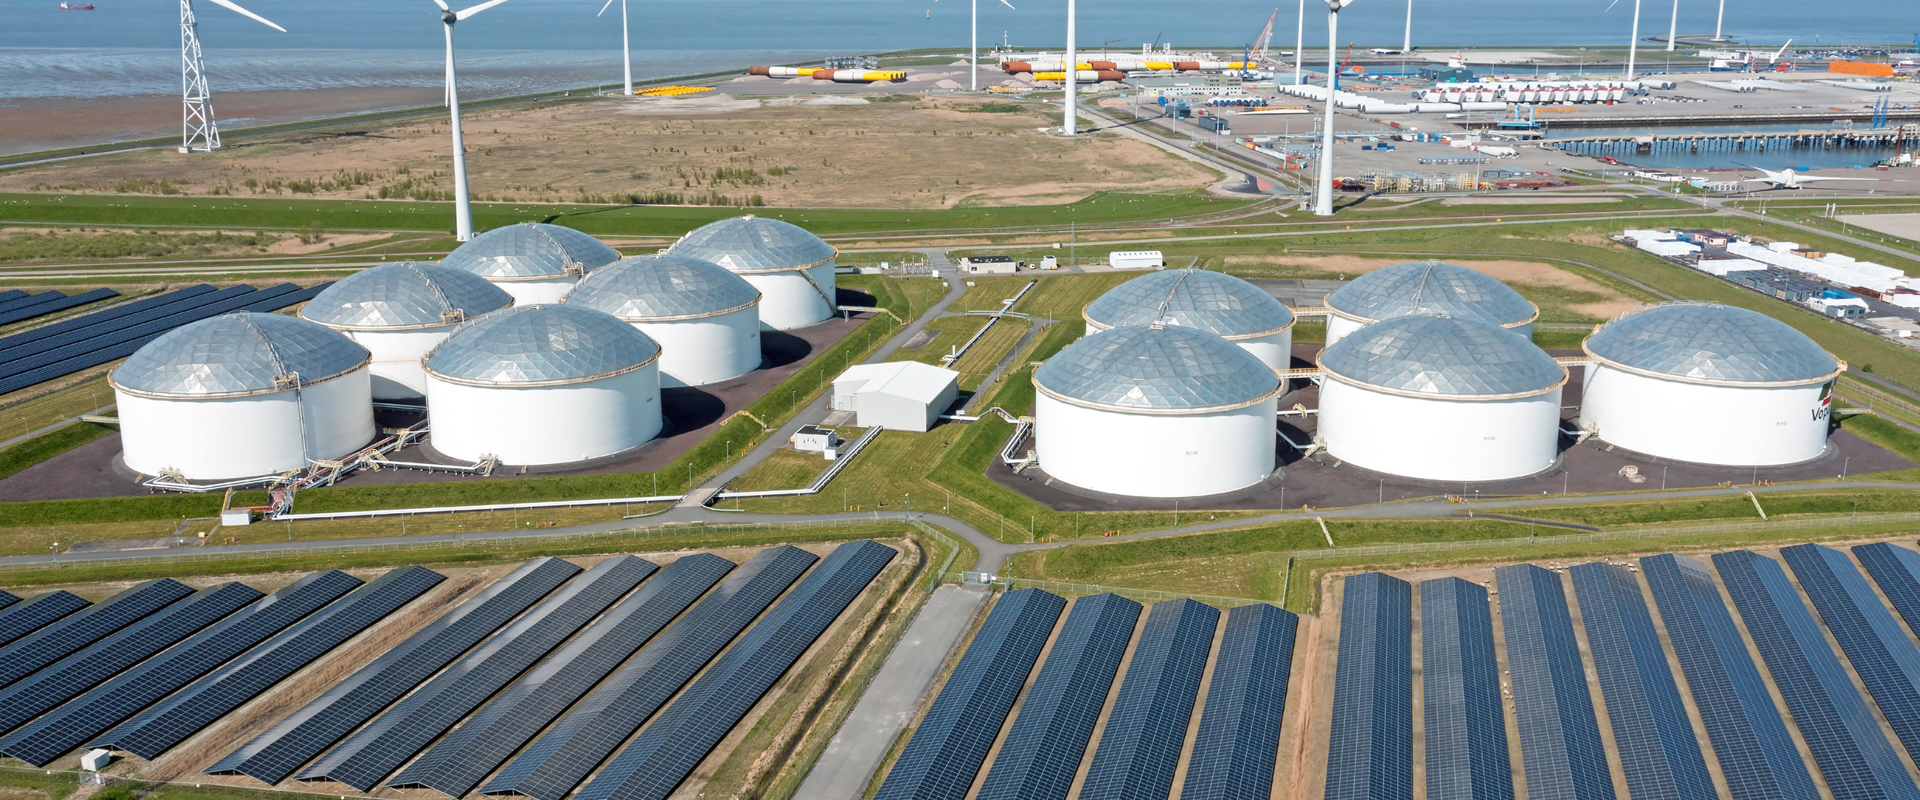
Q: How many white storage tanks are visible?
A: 11